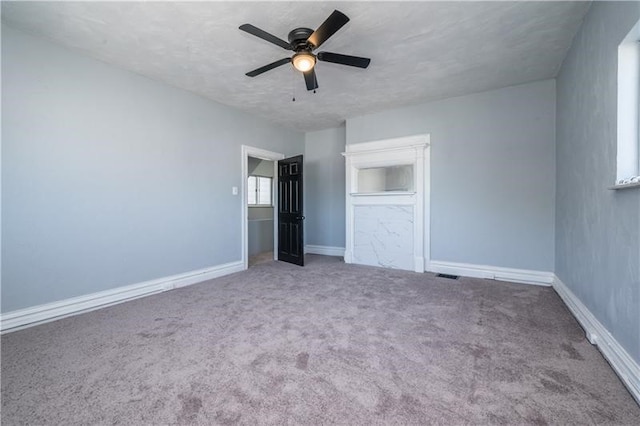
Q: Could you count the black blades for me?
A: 5